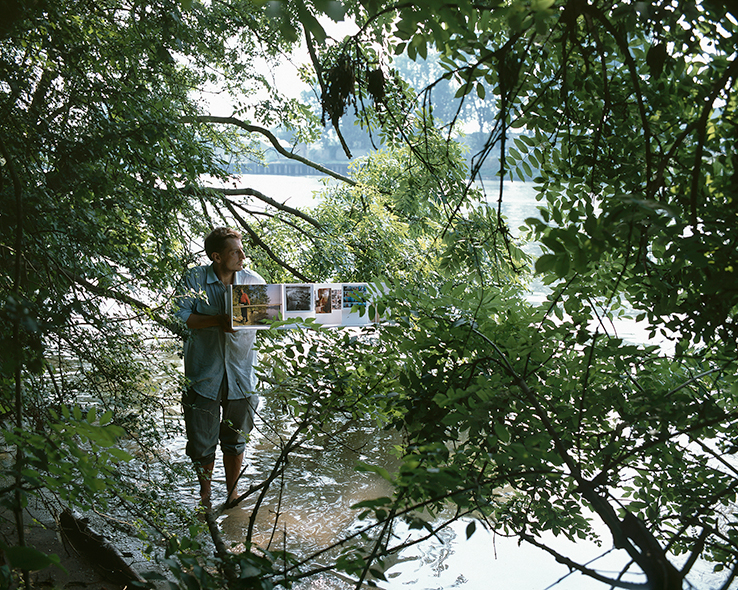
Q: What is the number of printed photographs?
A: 5